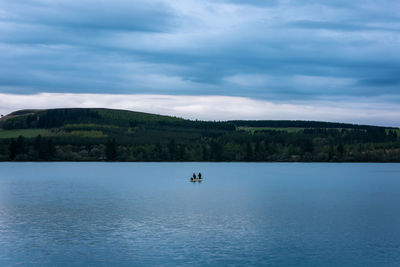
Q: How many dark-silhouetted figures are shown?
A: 2